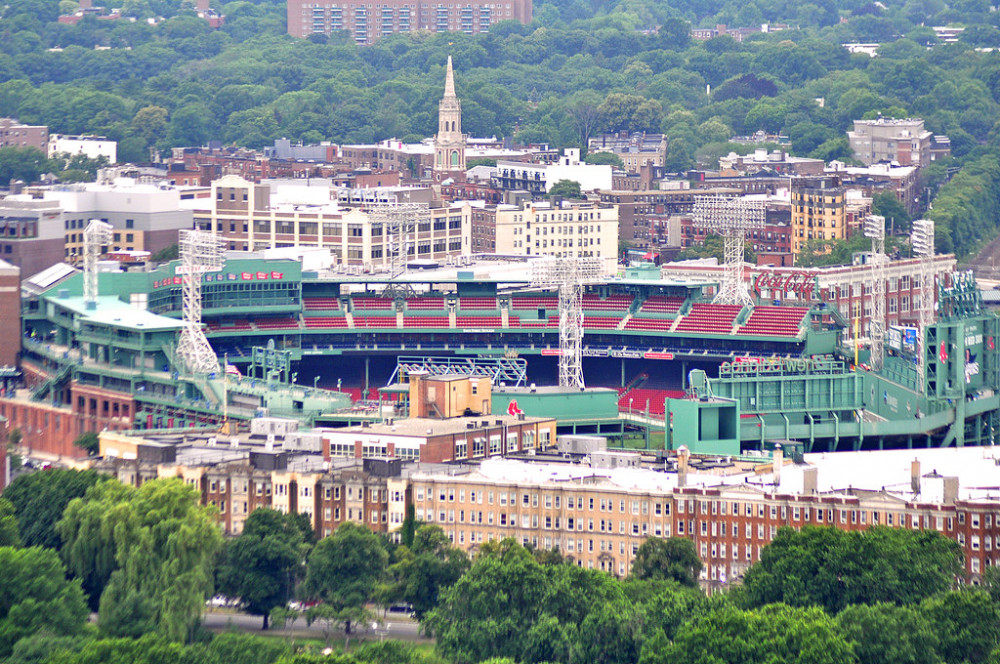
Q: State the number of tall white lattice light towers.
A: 7